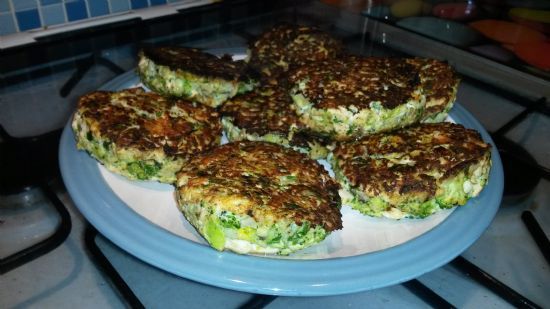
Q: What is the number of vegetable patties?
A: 8